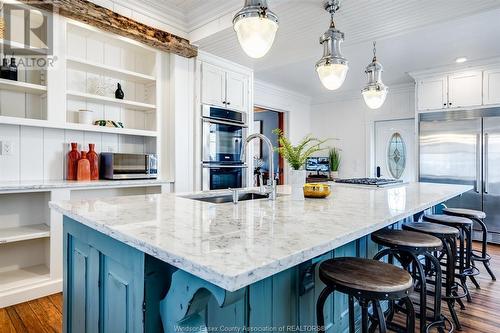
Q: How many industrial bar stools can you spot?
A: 5